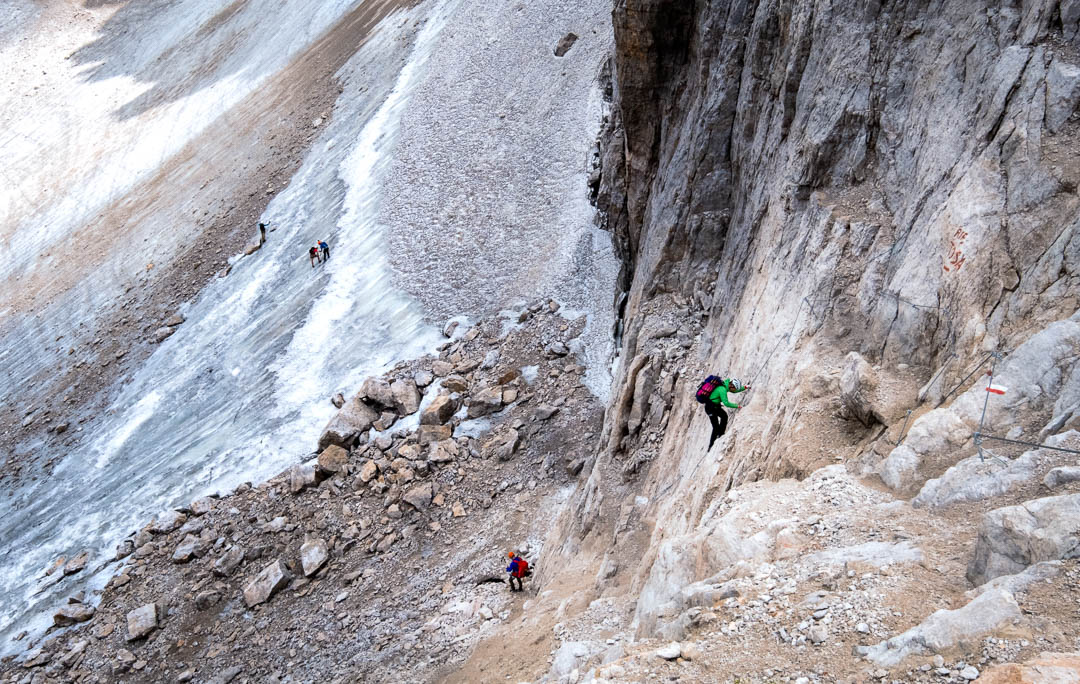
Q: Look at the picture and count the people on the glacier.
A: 3